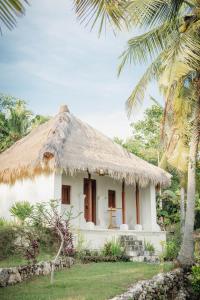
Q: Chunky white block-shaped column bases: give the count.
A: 3